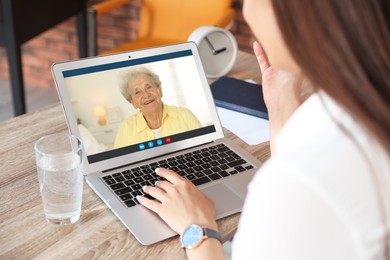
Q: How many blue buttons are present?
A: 3